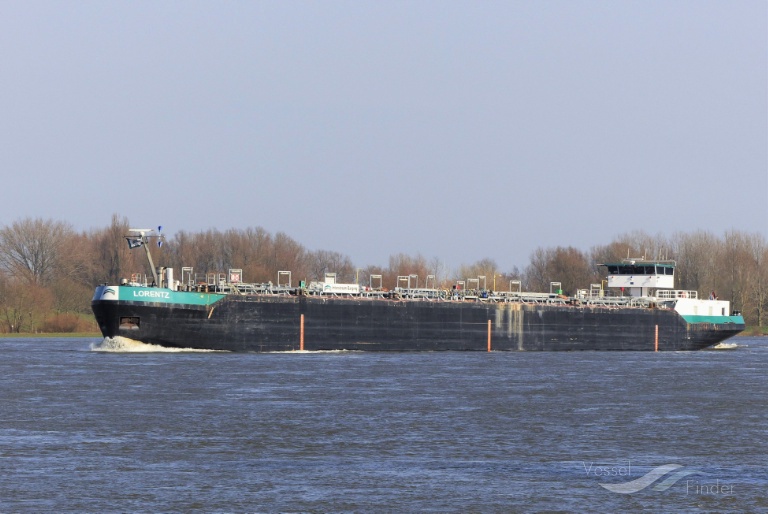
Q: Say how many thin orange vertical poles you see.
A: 3